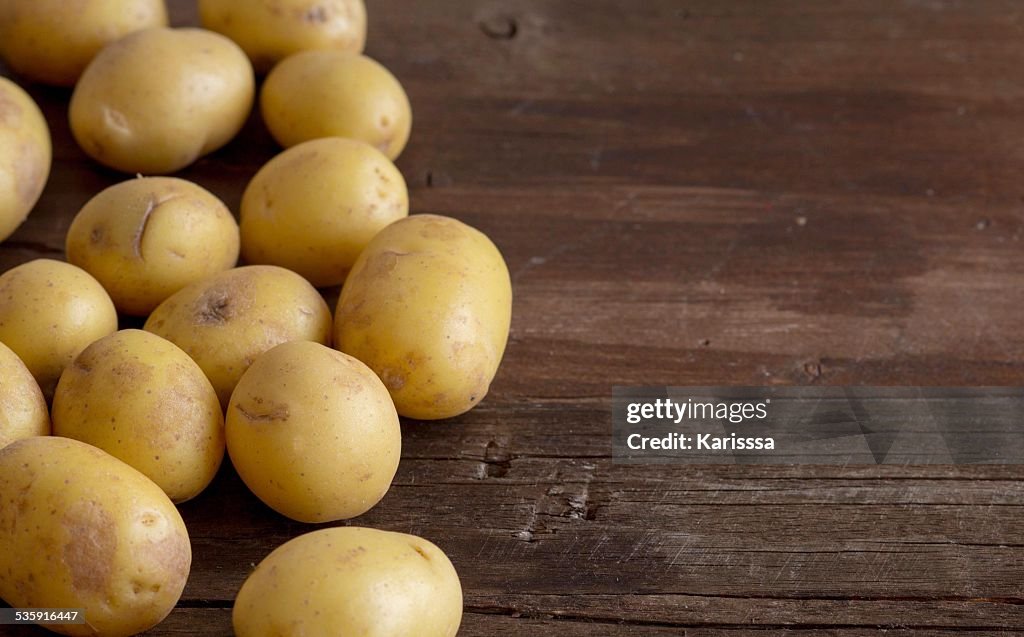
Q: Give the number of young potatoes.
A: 15